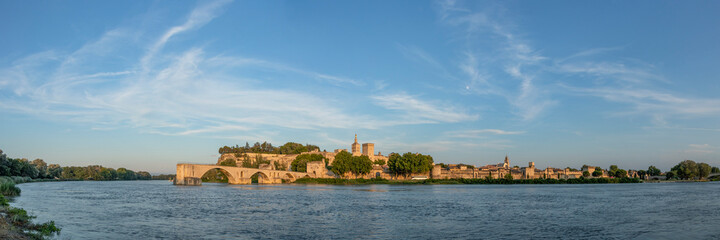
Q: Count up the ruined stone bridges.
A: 1